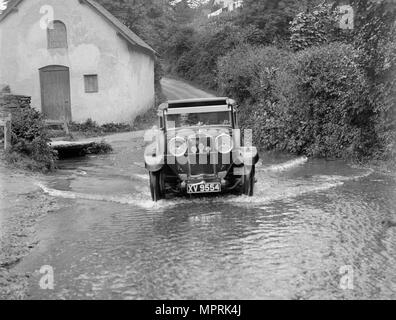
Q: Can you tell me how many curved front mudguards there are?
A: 2